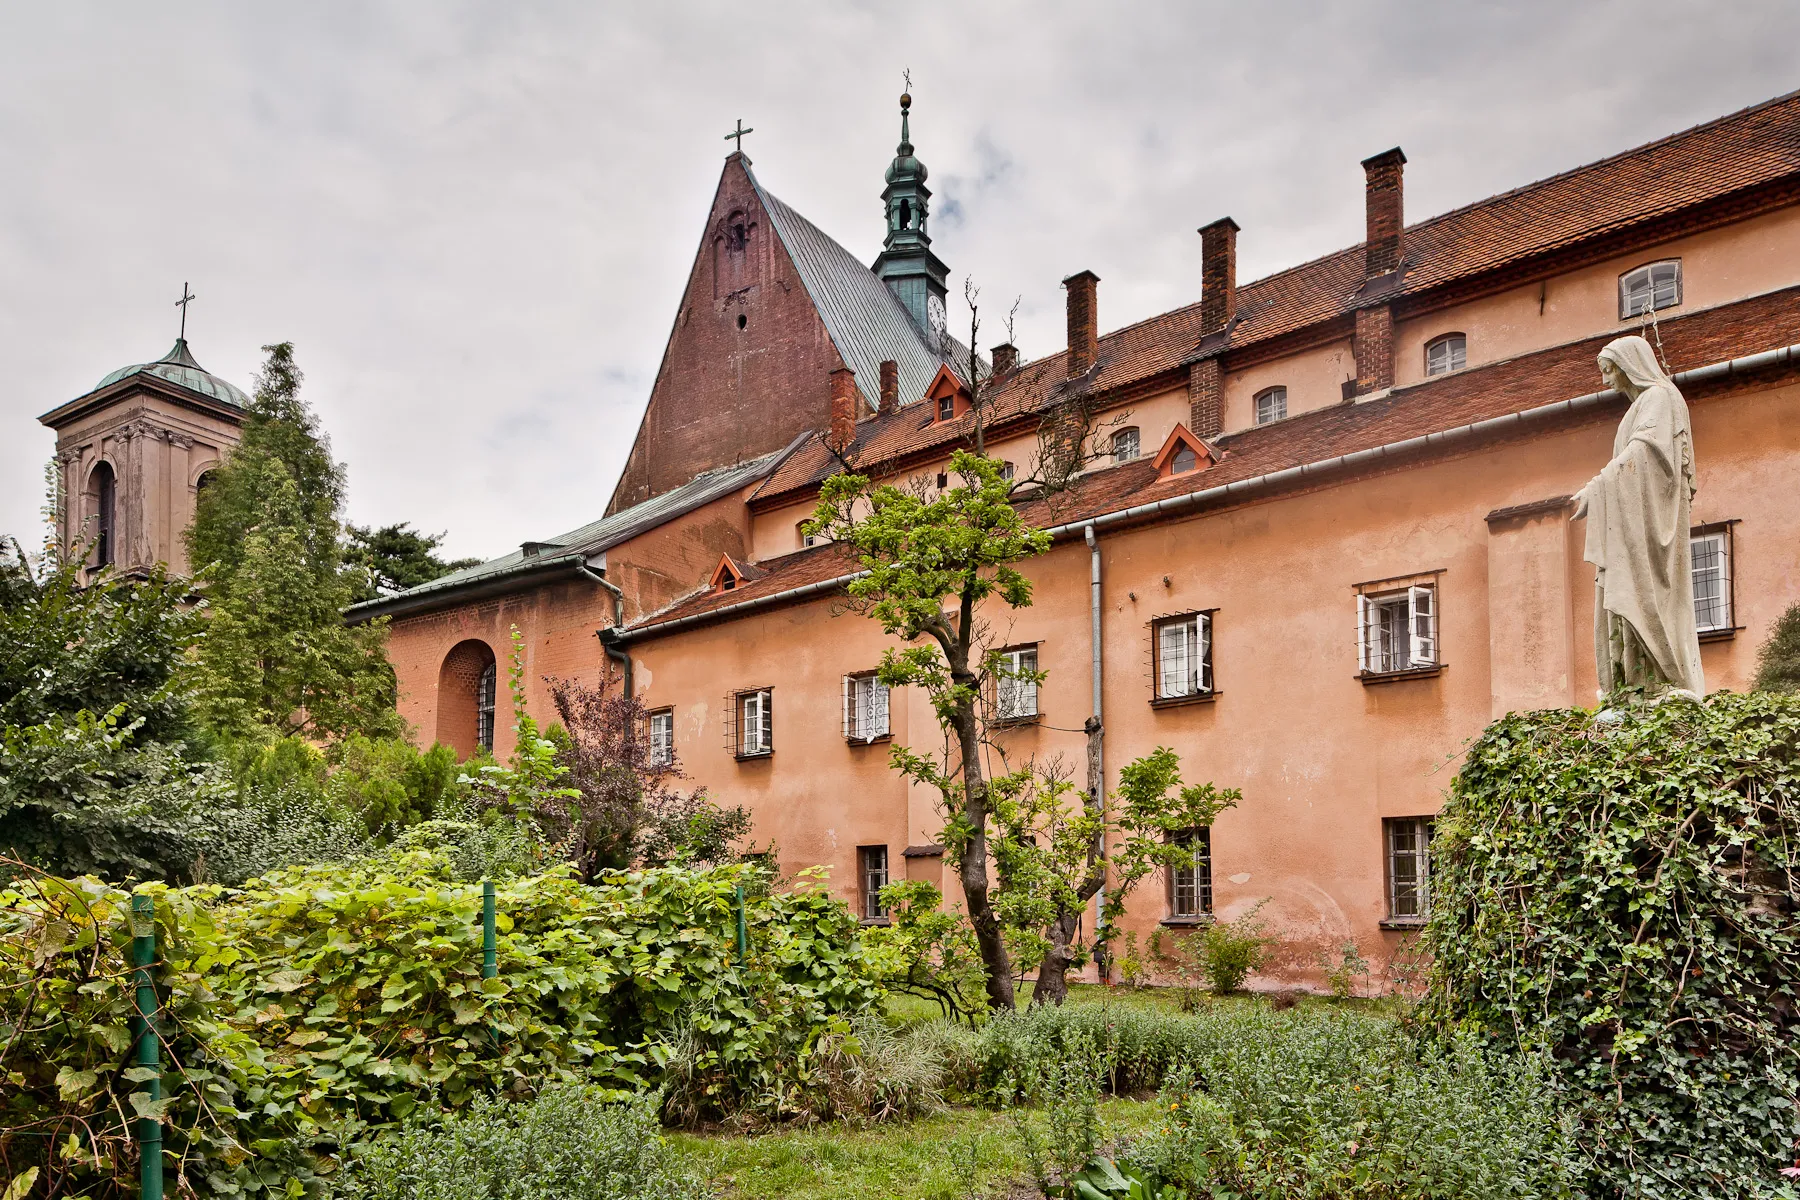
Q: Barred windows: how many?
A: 11